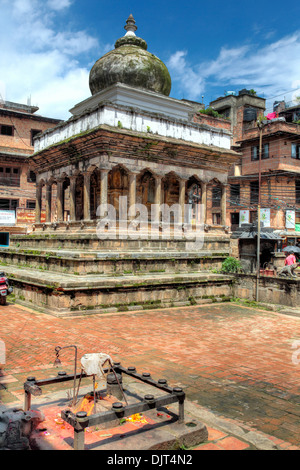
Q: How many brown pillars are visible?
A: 11